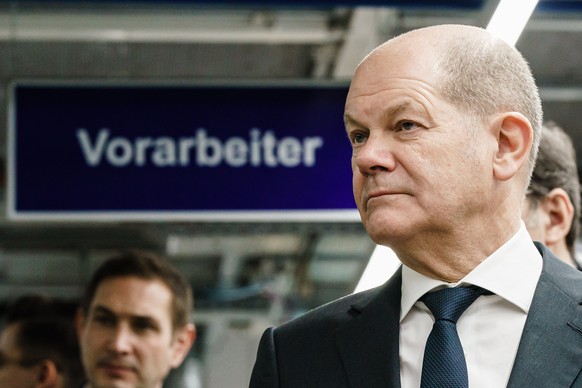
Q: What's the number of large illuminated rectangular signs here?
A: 1